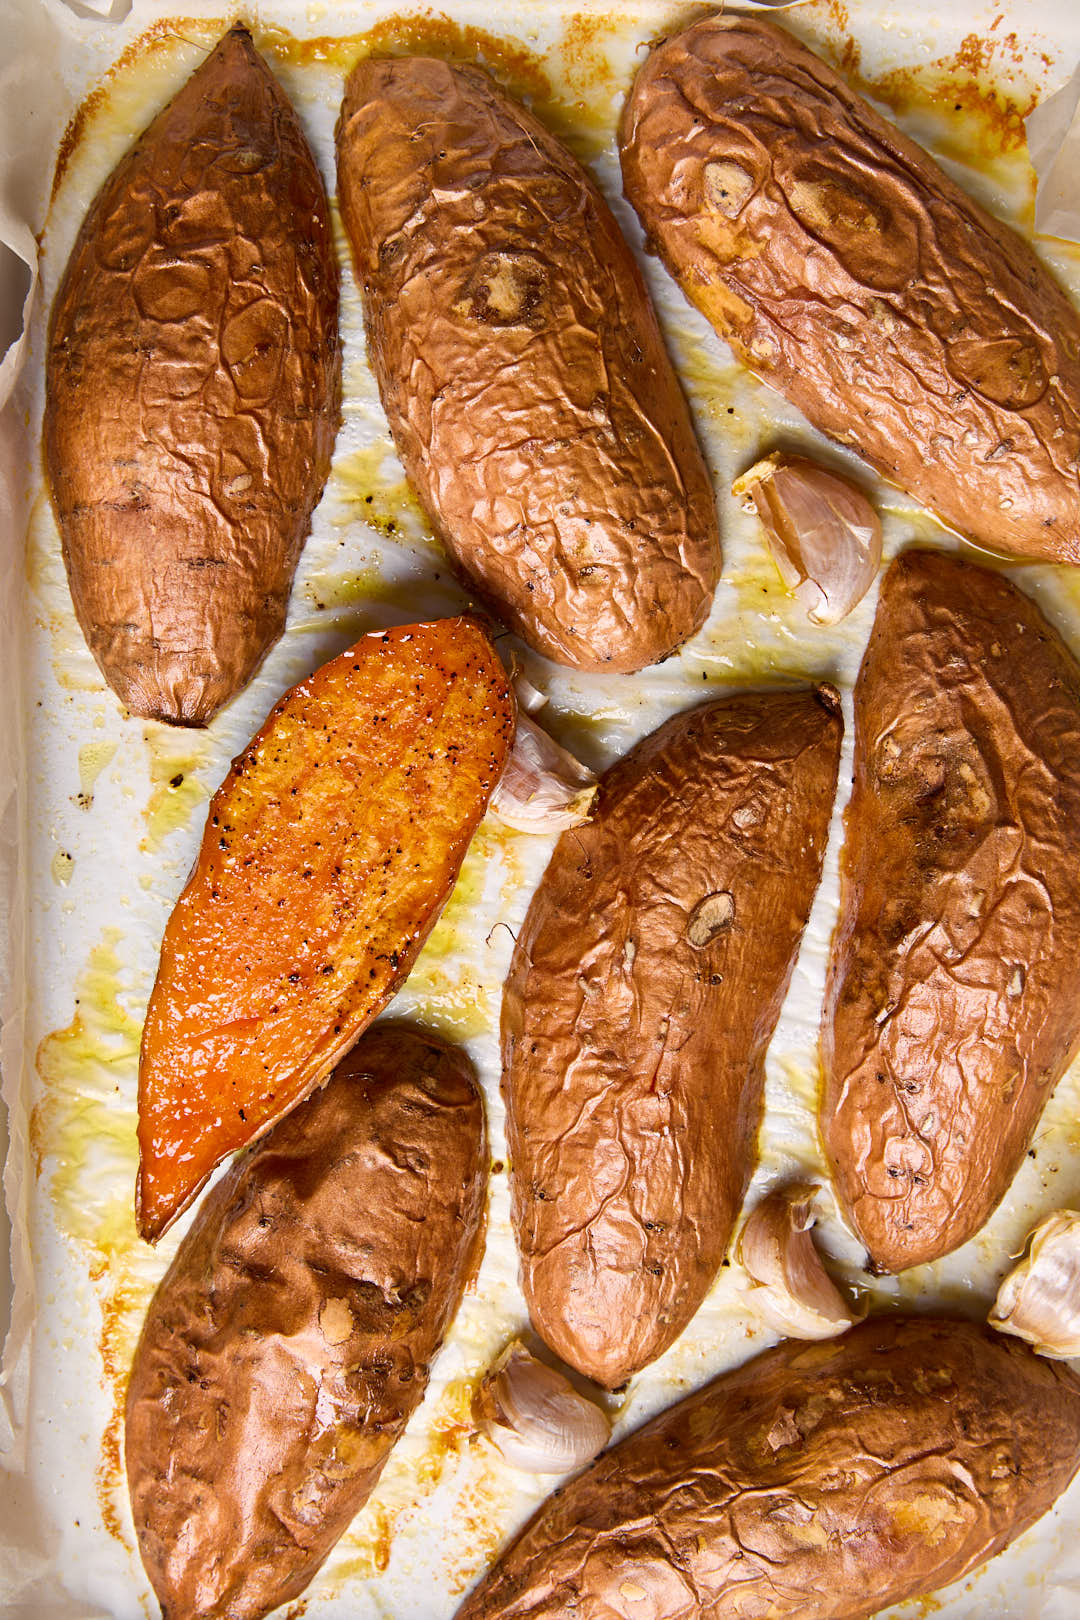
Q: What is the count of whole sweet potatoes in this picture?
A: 7